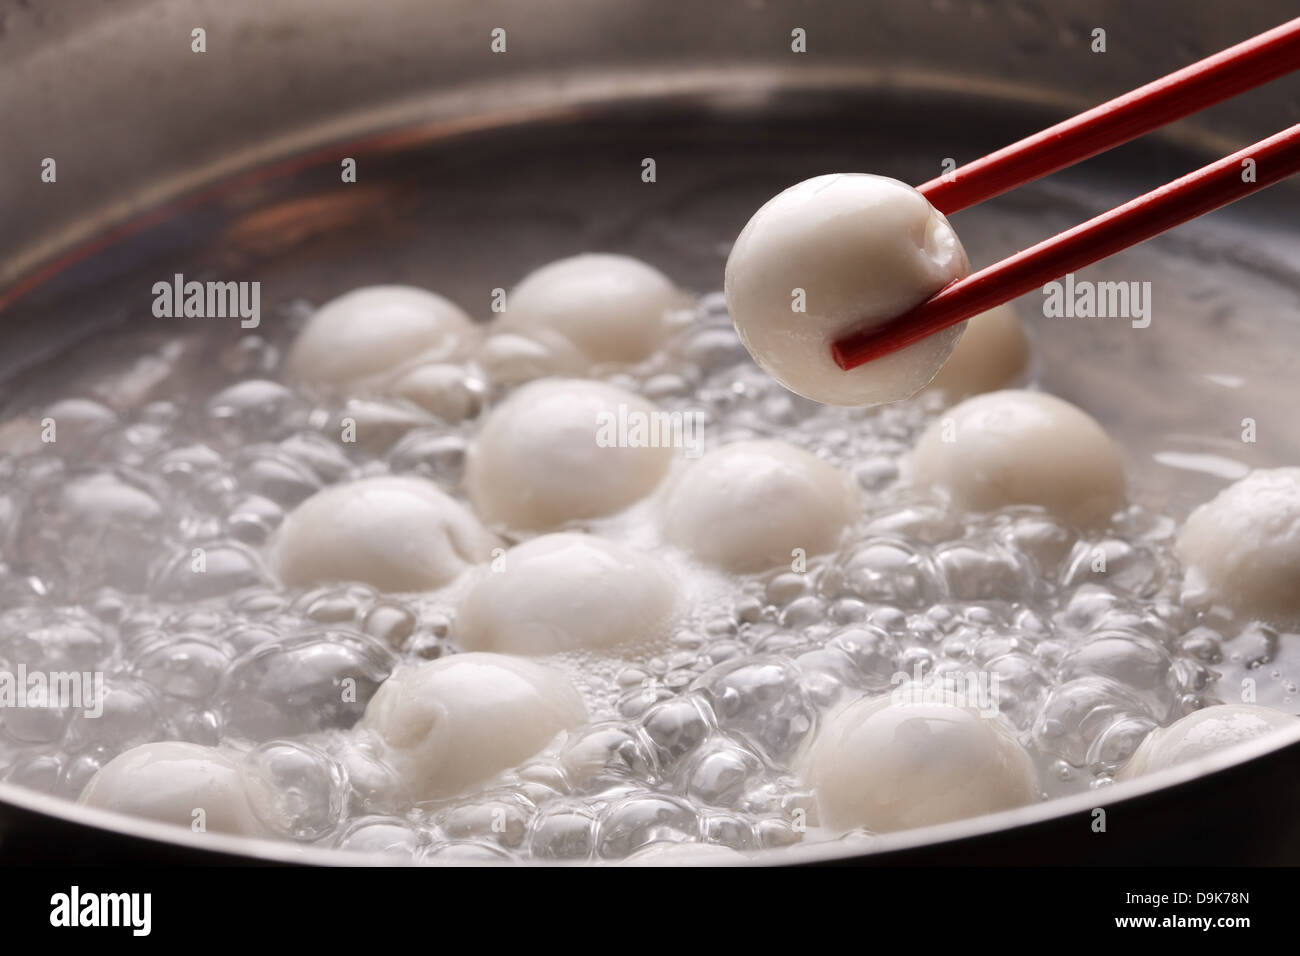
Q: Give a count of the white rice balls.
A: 15